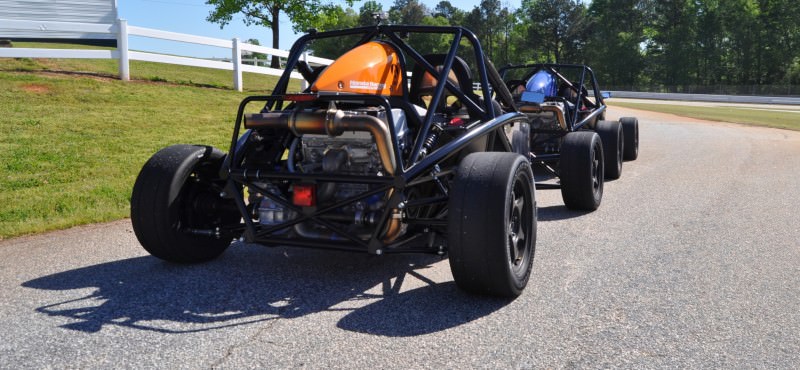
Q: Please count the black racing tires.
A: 5